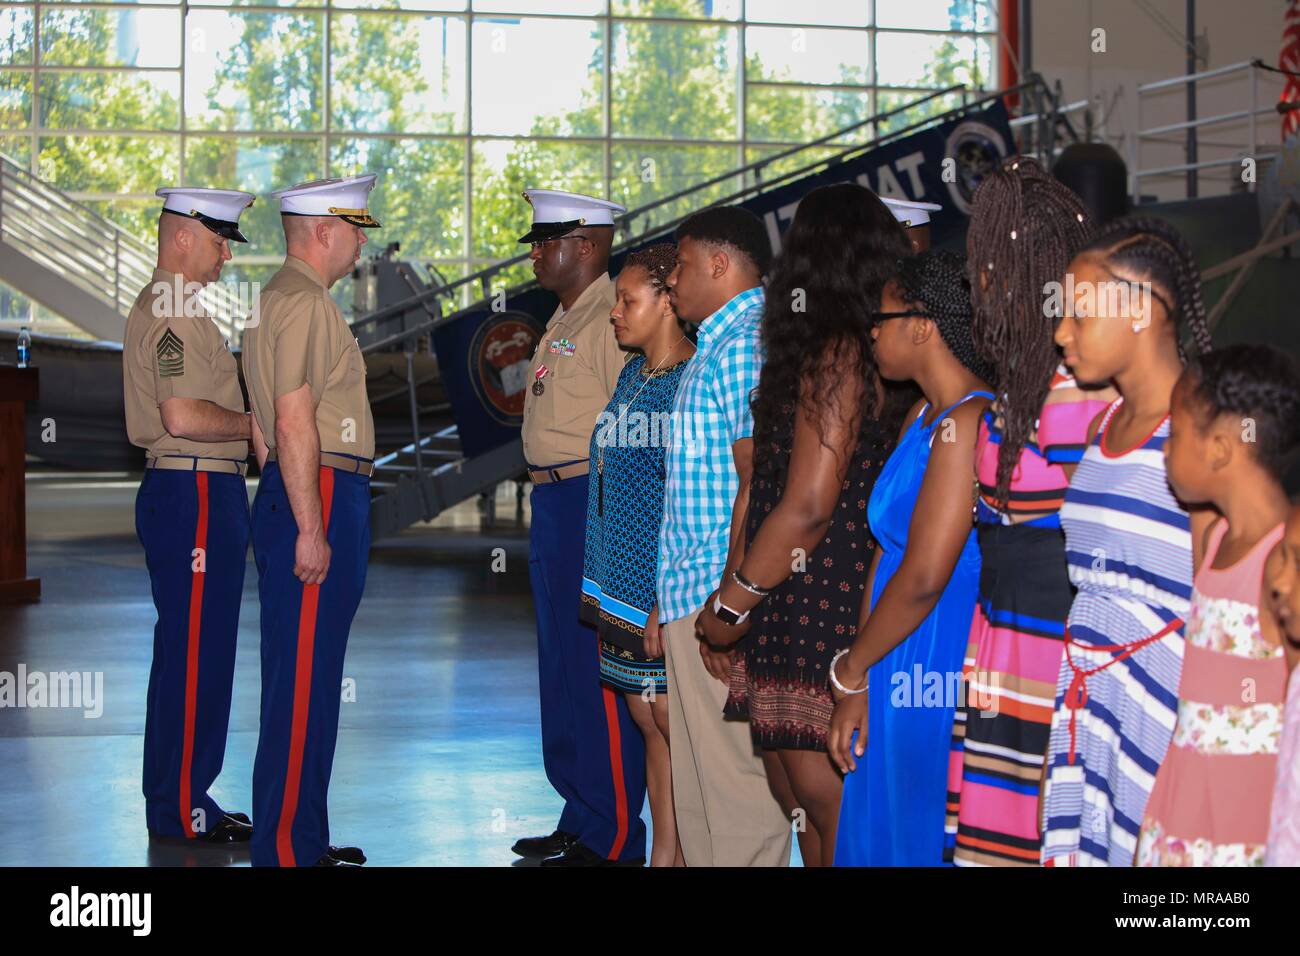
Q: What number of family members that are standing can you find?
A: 8